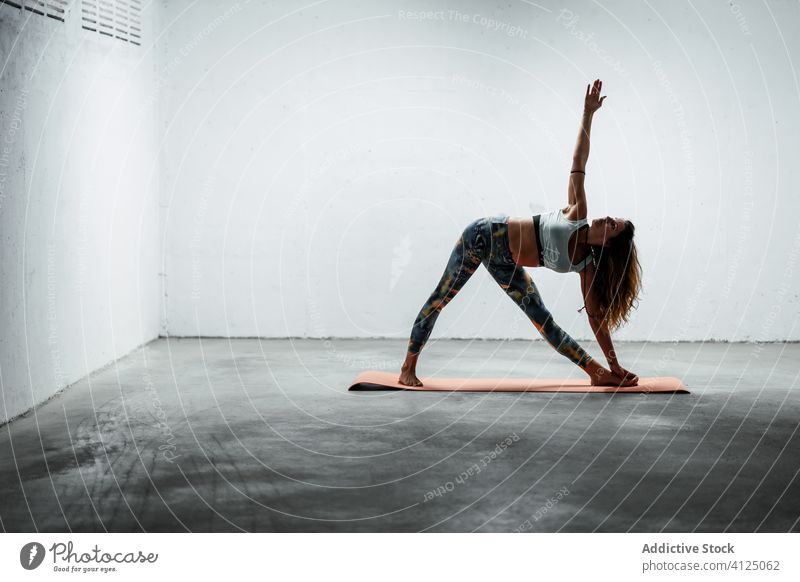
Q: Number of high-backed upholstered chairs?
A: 0